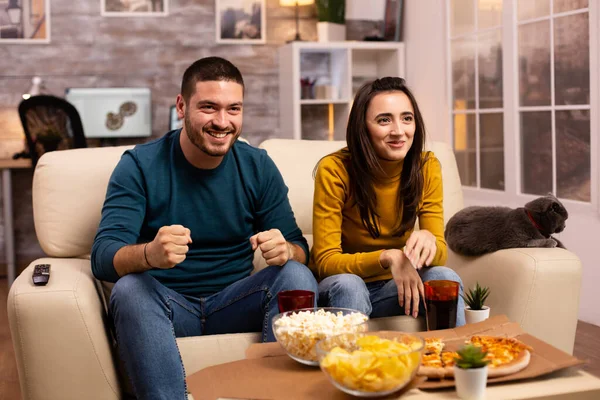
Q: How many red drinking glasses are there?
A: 2